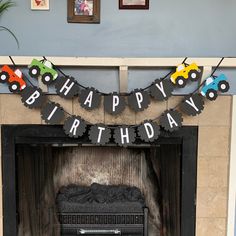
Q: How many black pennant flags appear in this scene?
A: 13